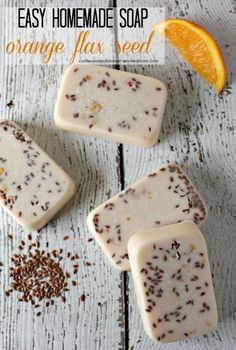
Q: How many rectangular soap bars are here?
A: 4